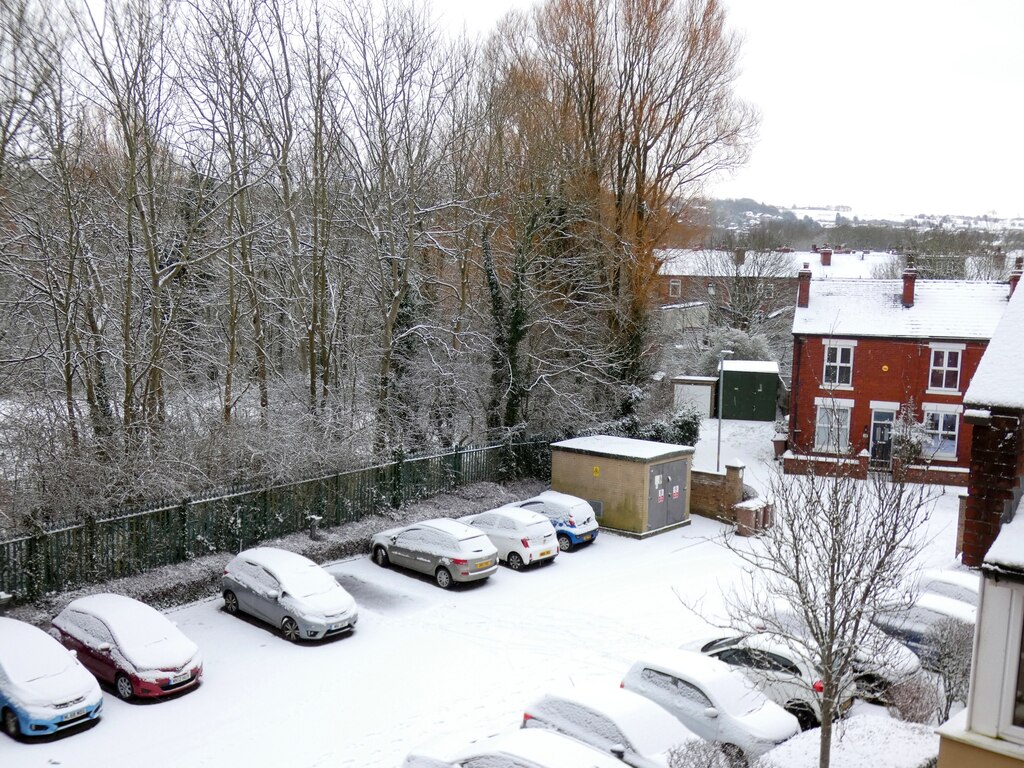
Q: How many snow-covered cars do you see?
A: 13